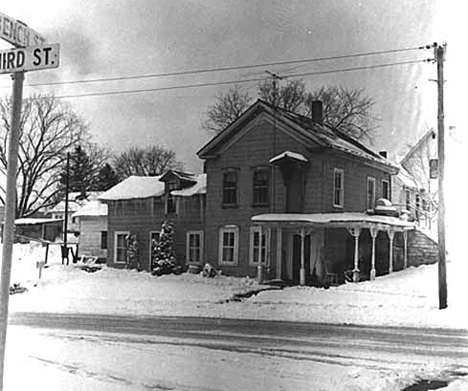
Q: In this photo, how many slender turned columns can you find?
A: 6